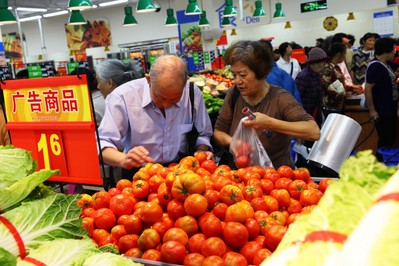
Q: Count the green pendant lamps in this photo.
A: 12